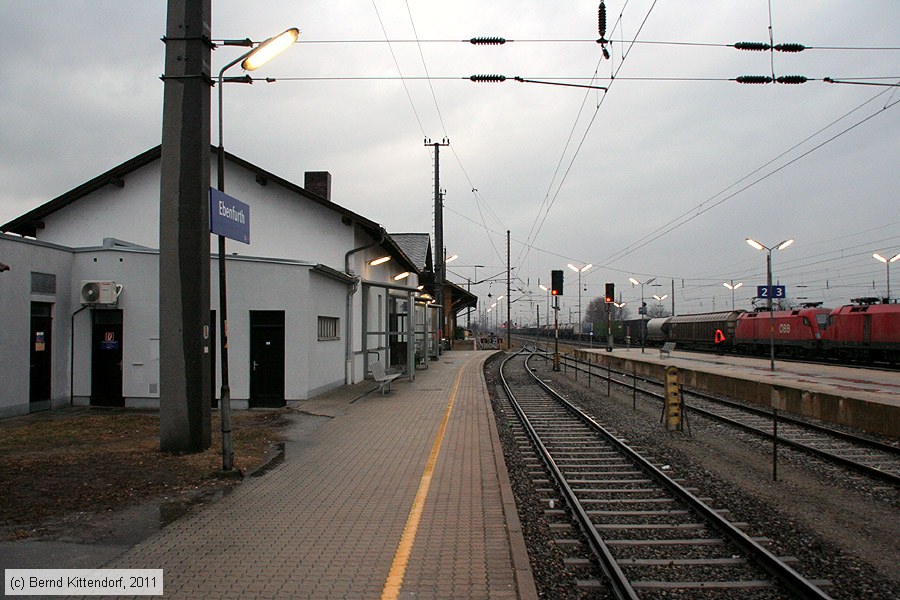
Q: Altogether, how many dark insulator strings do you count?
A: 7